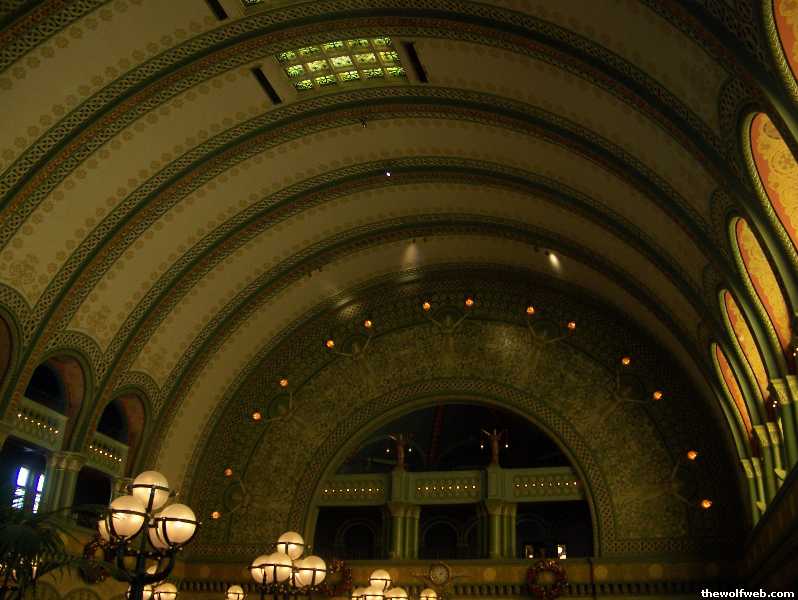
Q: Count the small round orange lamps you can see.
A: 14